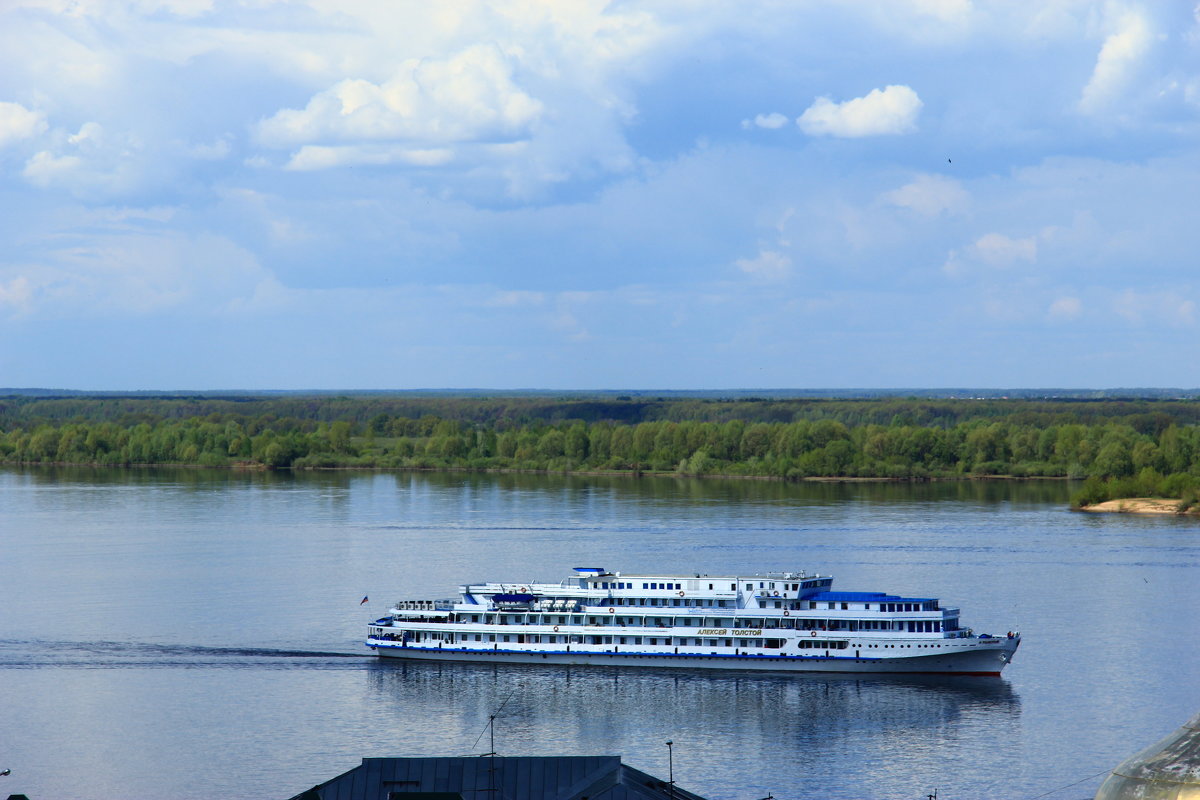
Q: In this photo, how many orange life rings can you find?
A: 7